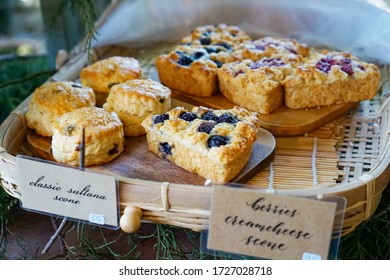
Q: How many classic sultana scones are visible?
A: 4